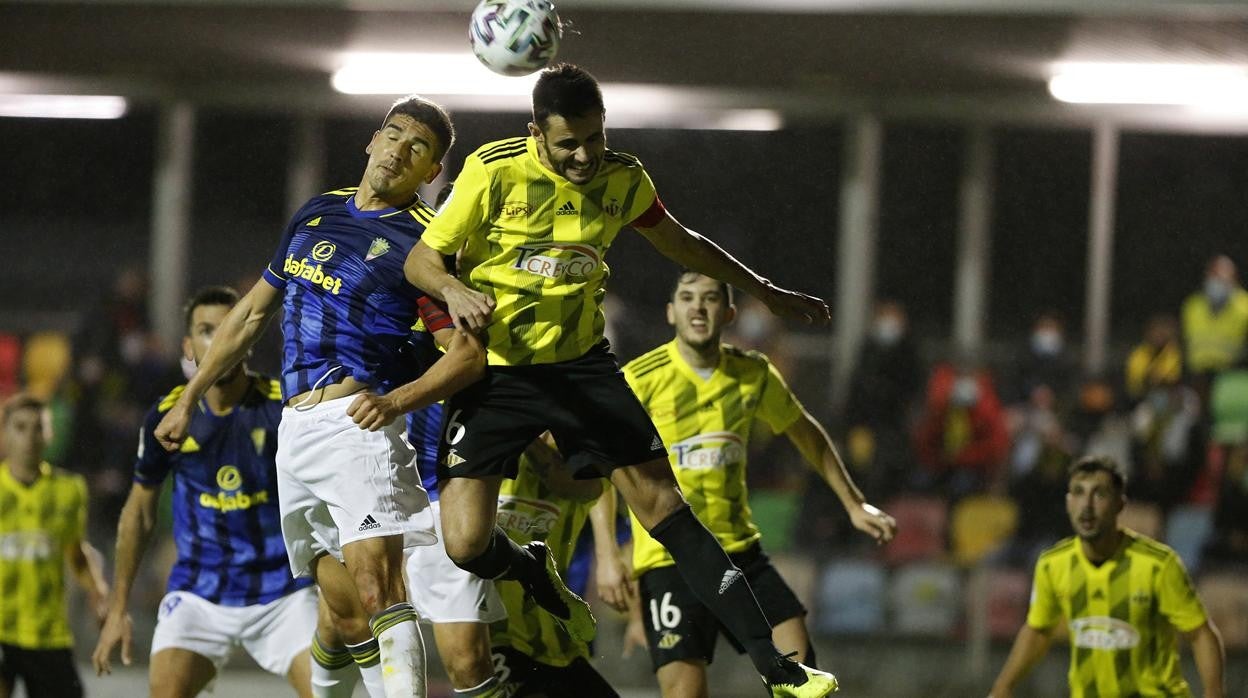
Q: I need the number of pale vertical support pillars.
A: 5